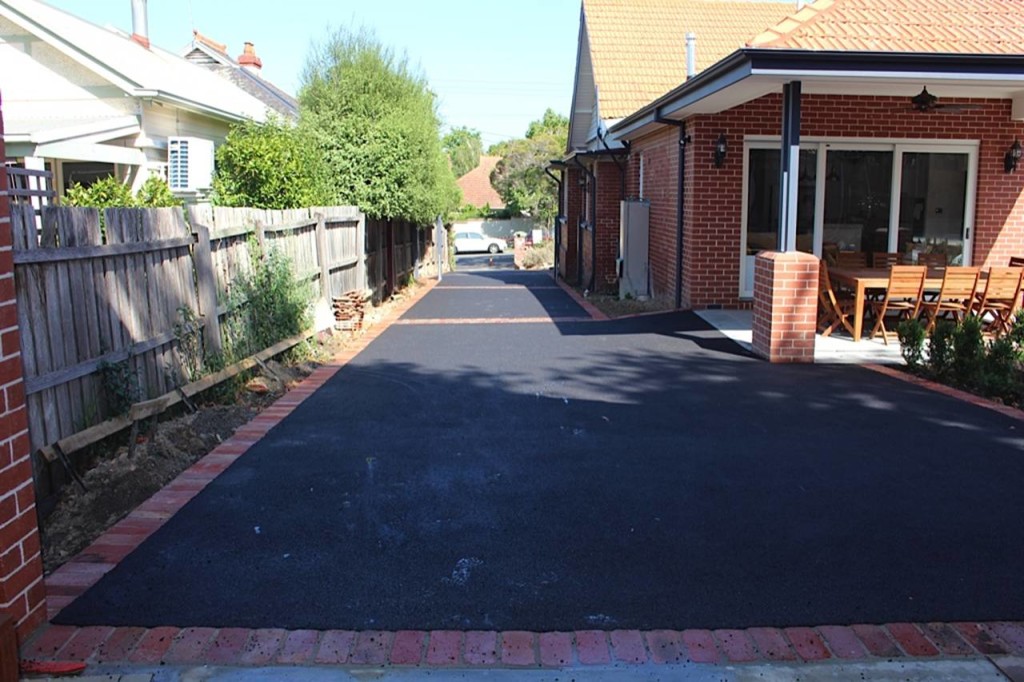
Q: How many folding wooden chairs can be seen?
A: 8